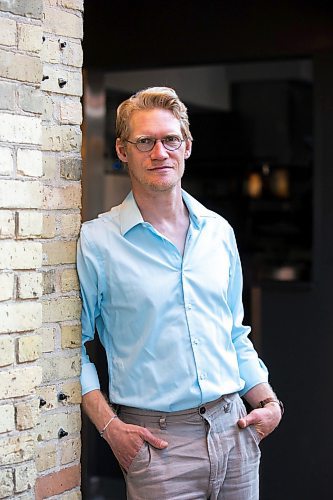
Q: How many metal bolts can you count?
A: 7